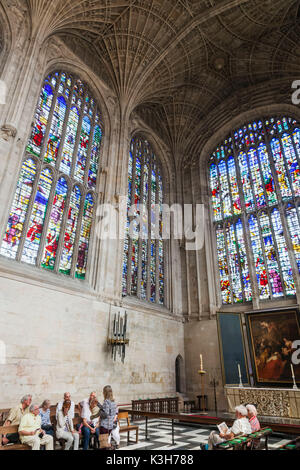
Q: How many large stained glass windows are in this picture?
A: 3